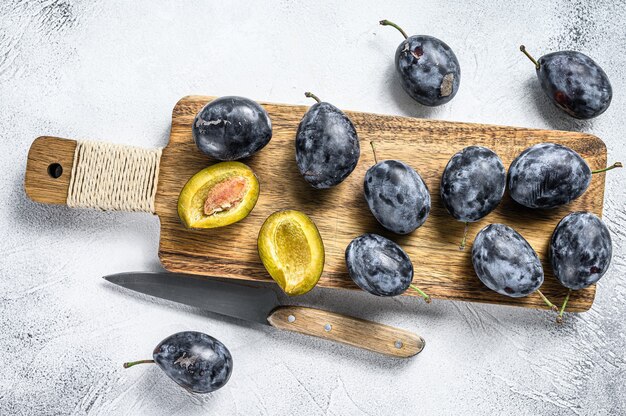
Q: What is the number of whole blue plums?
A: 11